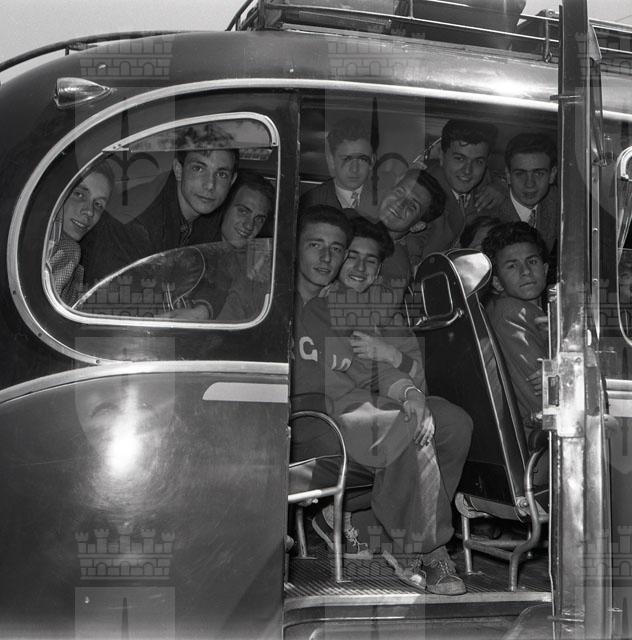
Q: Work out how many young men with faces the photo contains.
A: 10